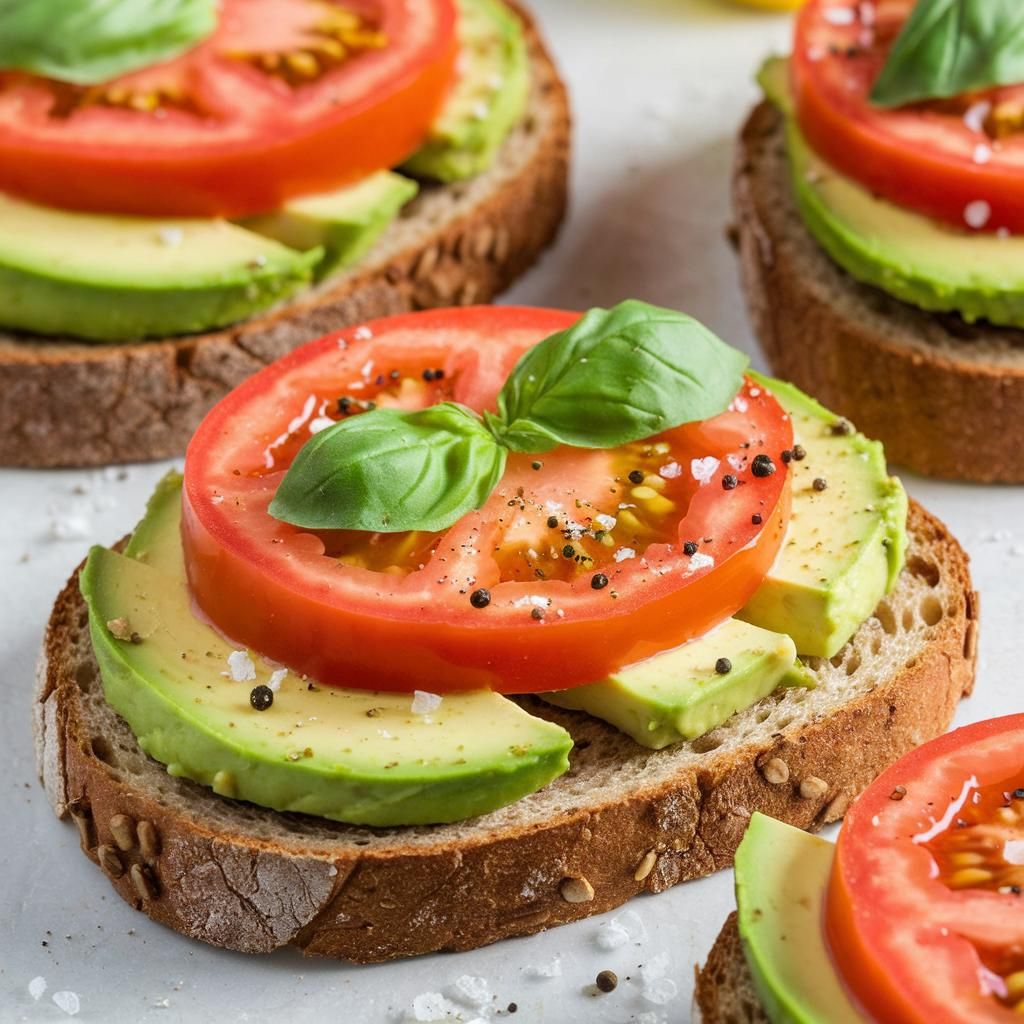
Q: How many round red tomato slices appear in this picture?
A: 4